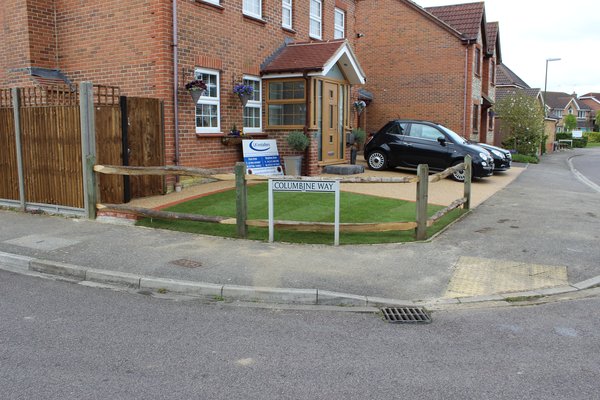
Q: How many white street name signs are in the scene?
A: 1